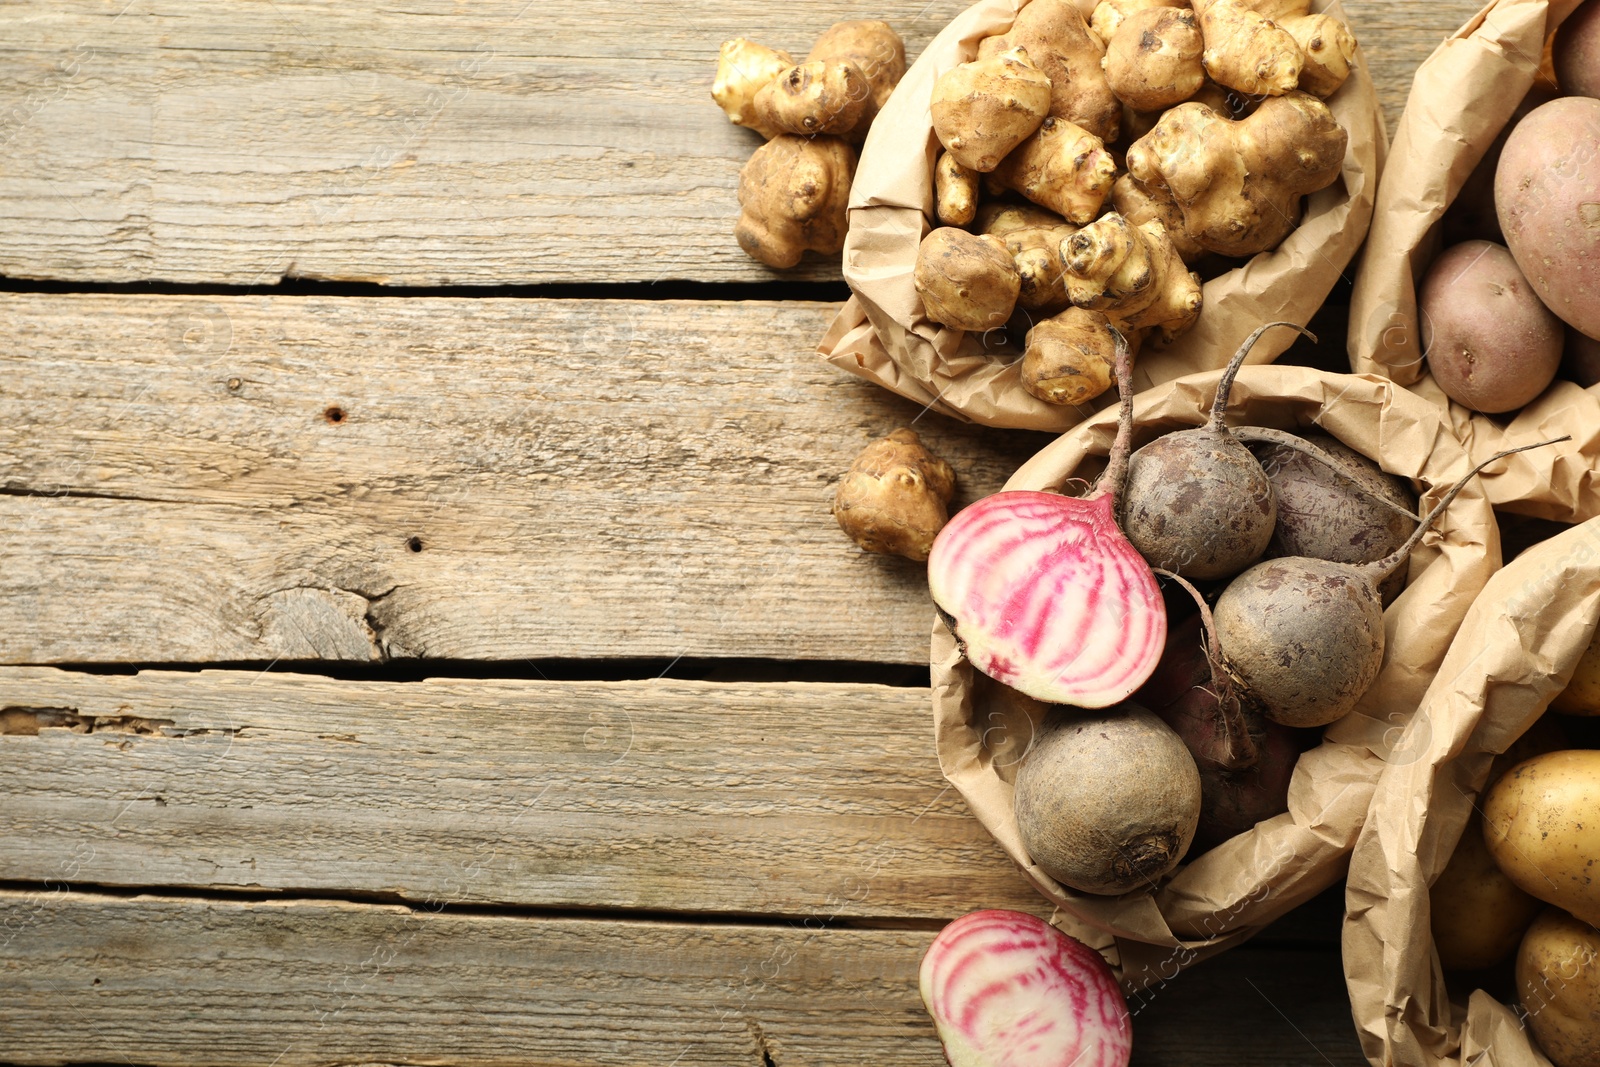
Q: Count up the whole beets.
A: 5